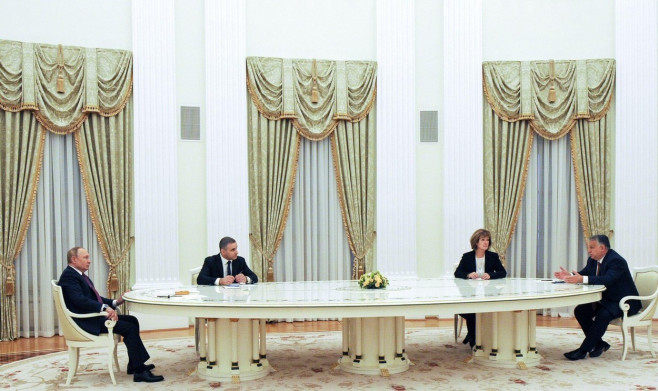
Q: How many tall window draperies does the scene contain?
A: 3